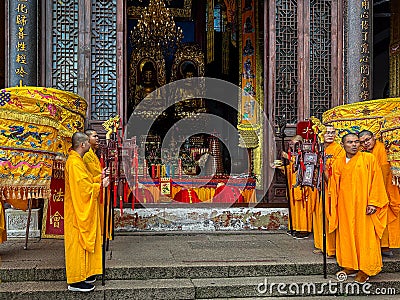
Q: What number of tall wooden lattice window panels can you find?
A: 4